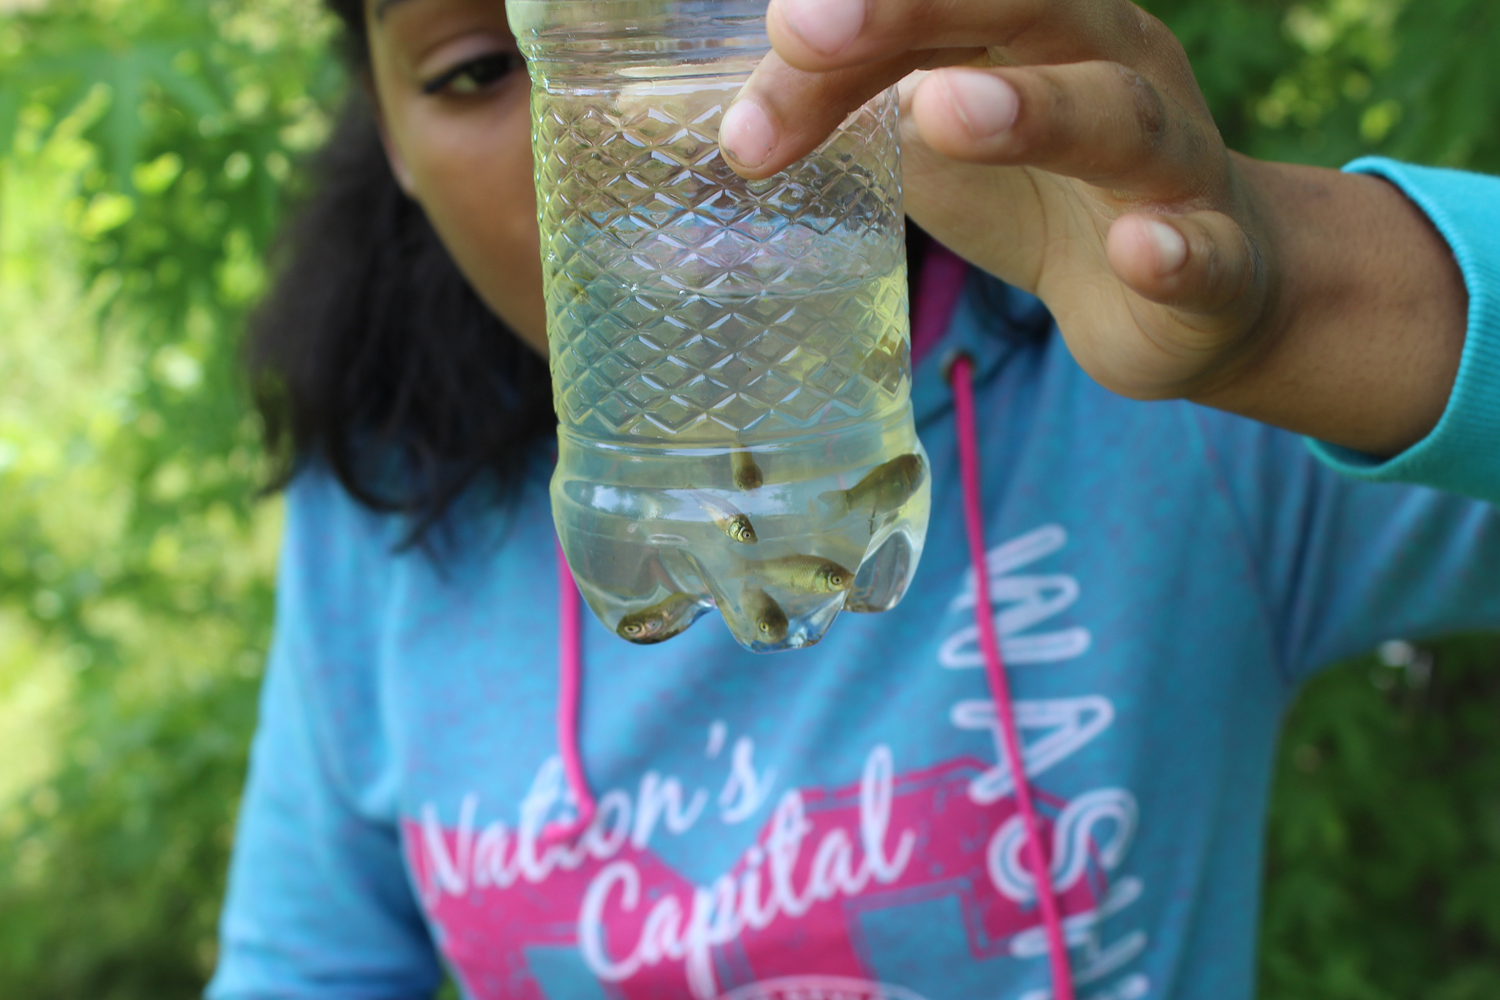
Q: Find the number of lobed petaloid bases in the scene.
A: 1